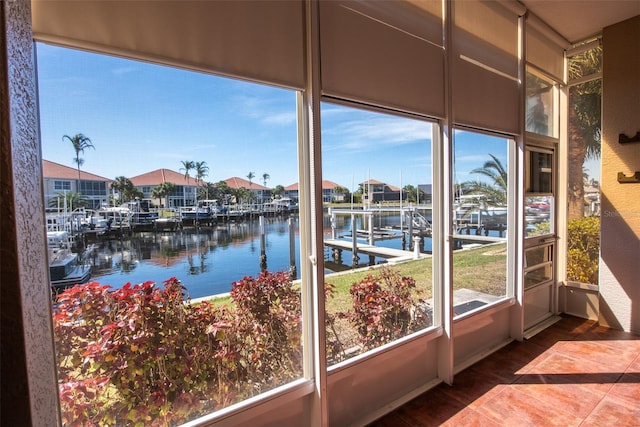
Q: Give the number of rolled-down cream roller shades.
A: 4